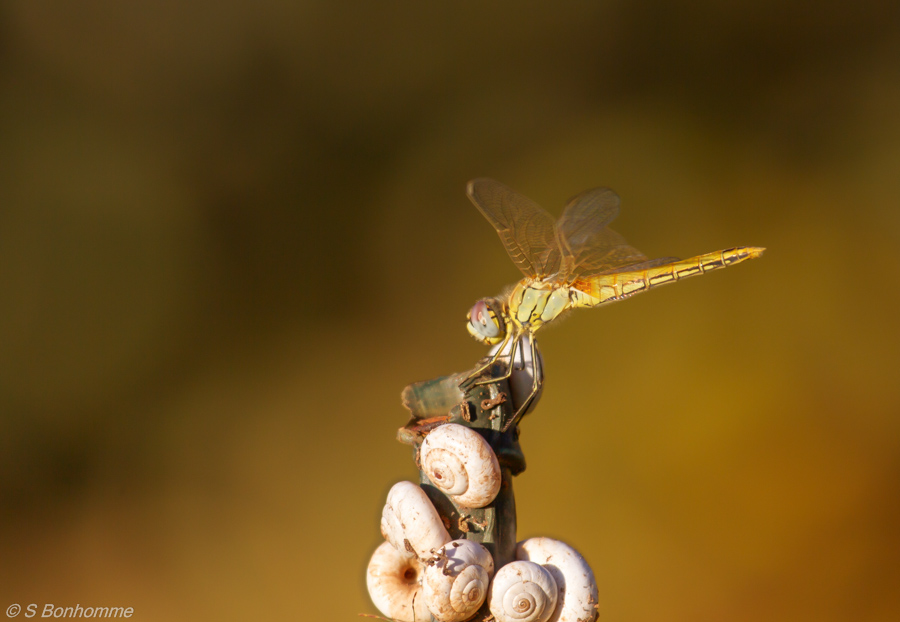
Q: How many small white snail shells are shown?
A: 7